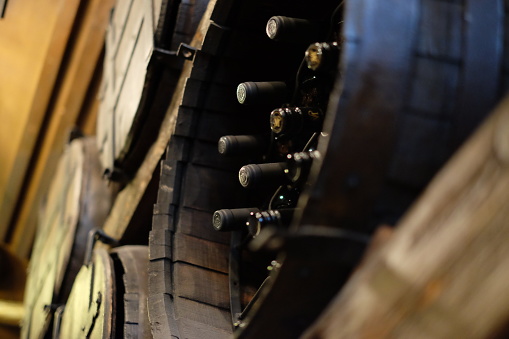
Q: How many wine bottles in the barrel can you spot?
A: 9